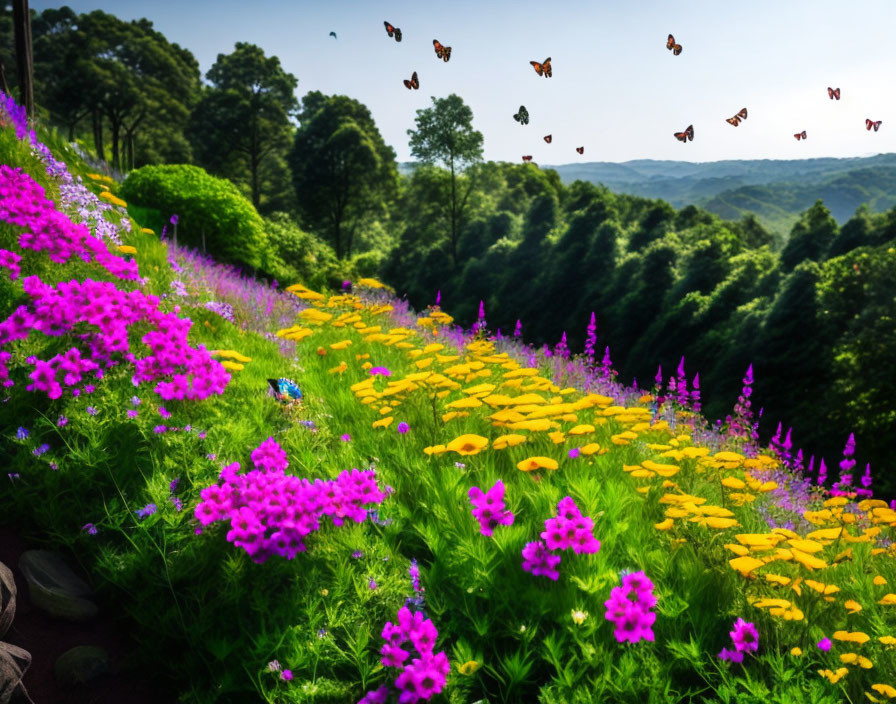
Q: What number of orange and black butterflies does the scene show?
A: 13